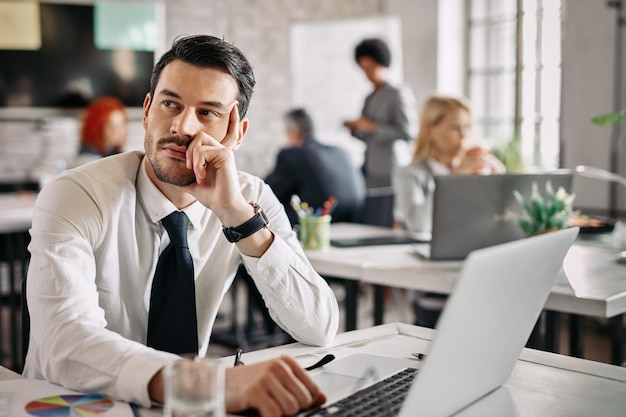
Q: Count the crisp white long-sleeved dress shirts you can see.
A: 1